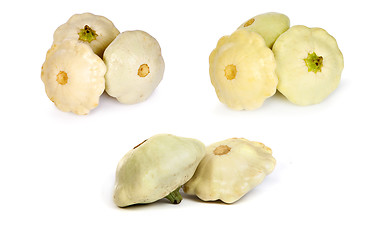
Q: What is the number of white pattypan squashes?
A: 8